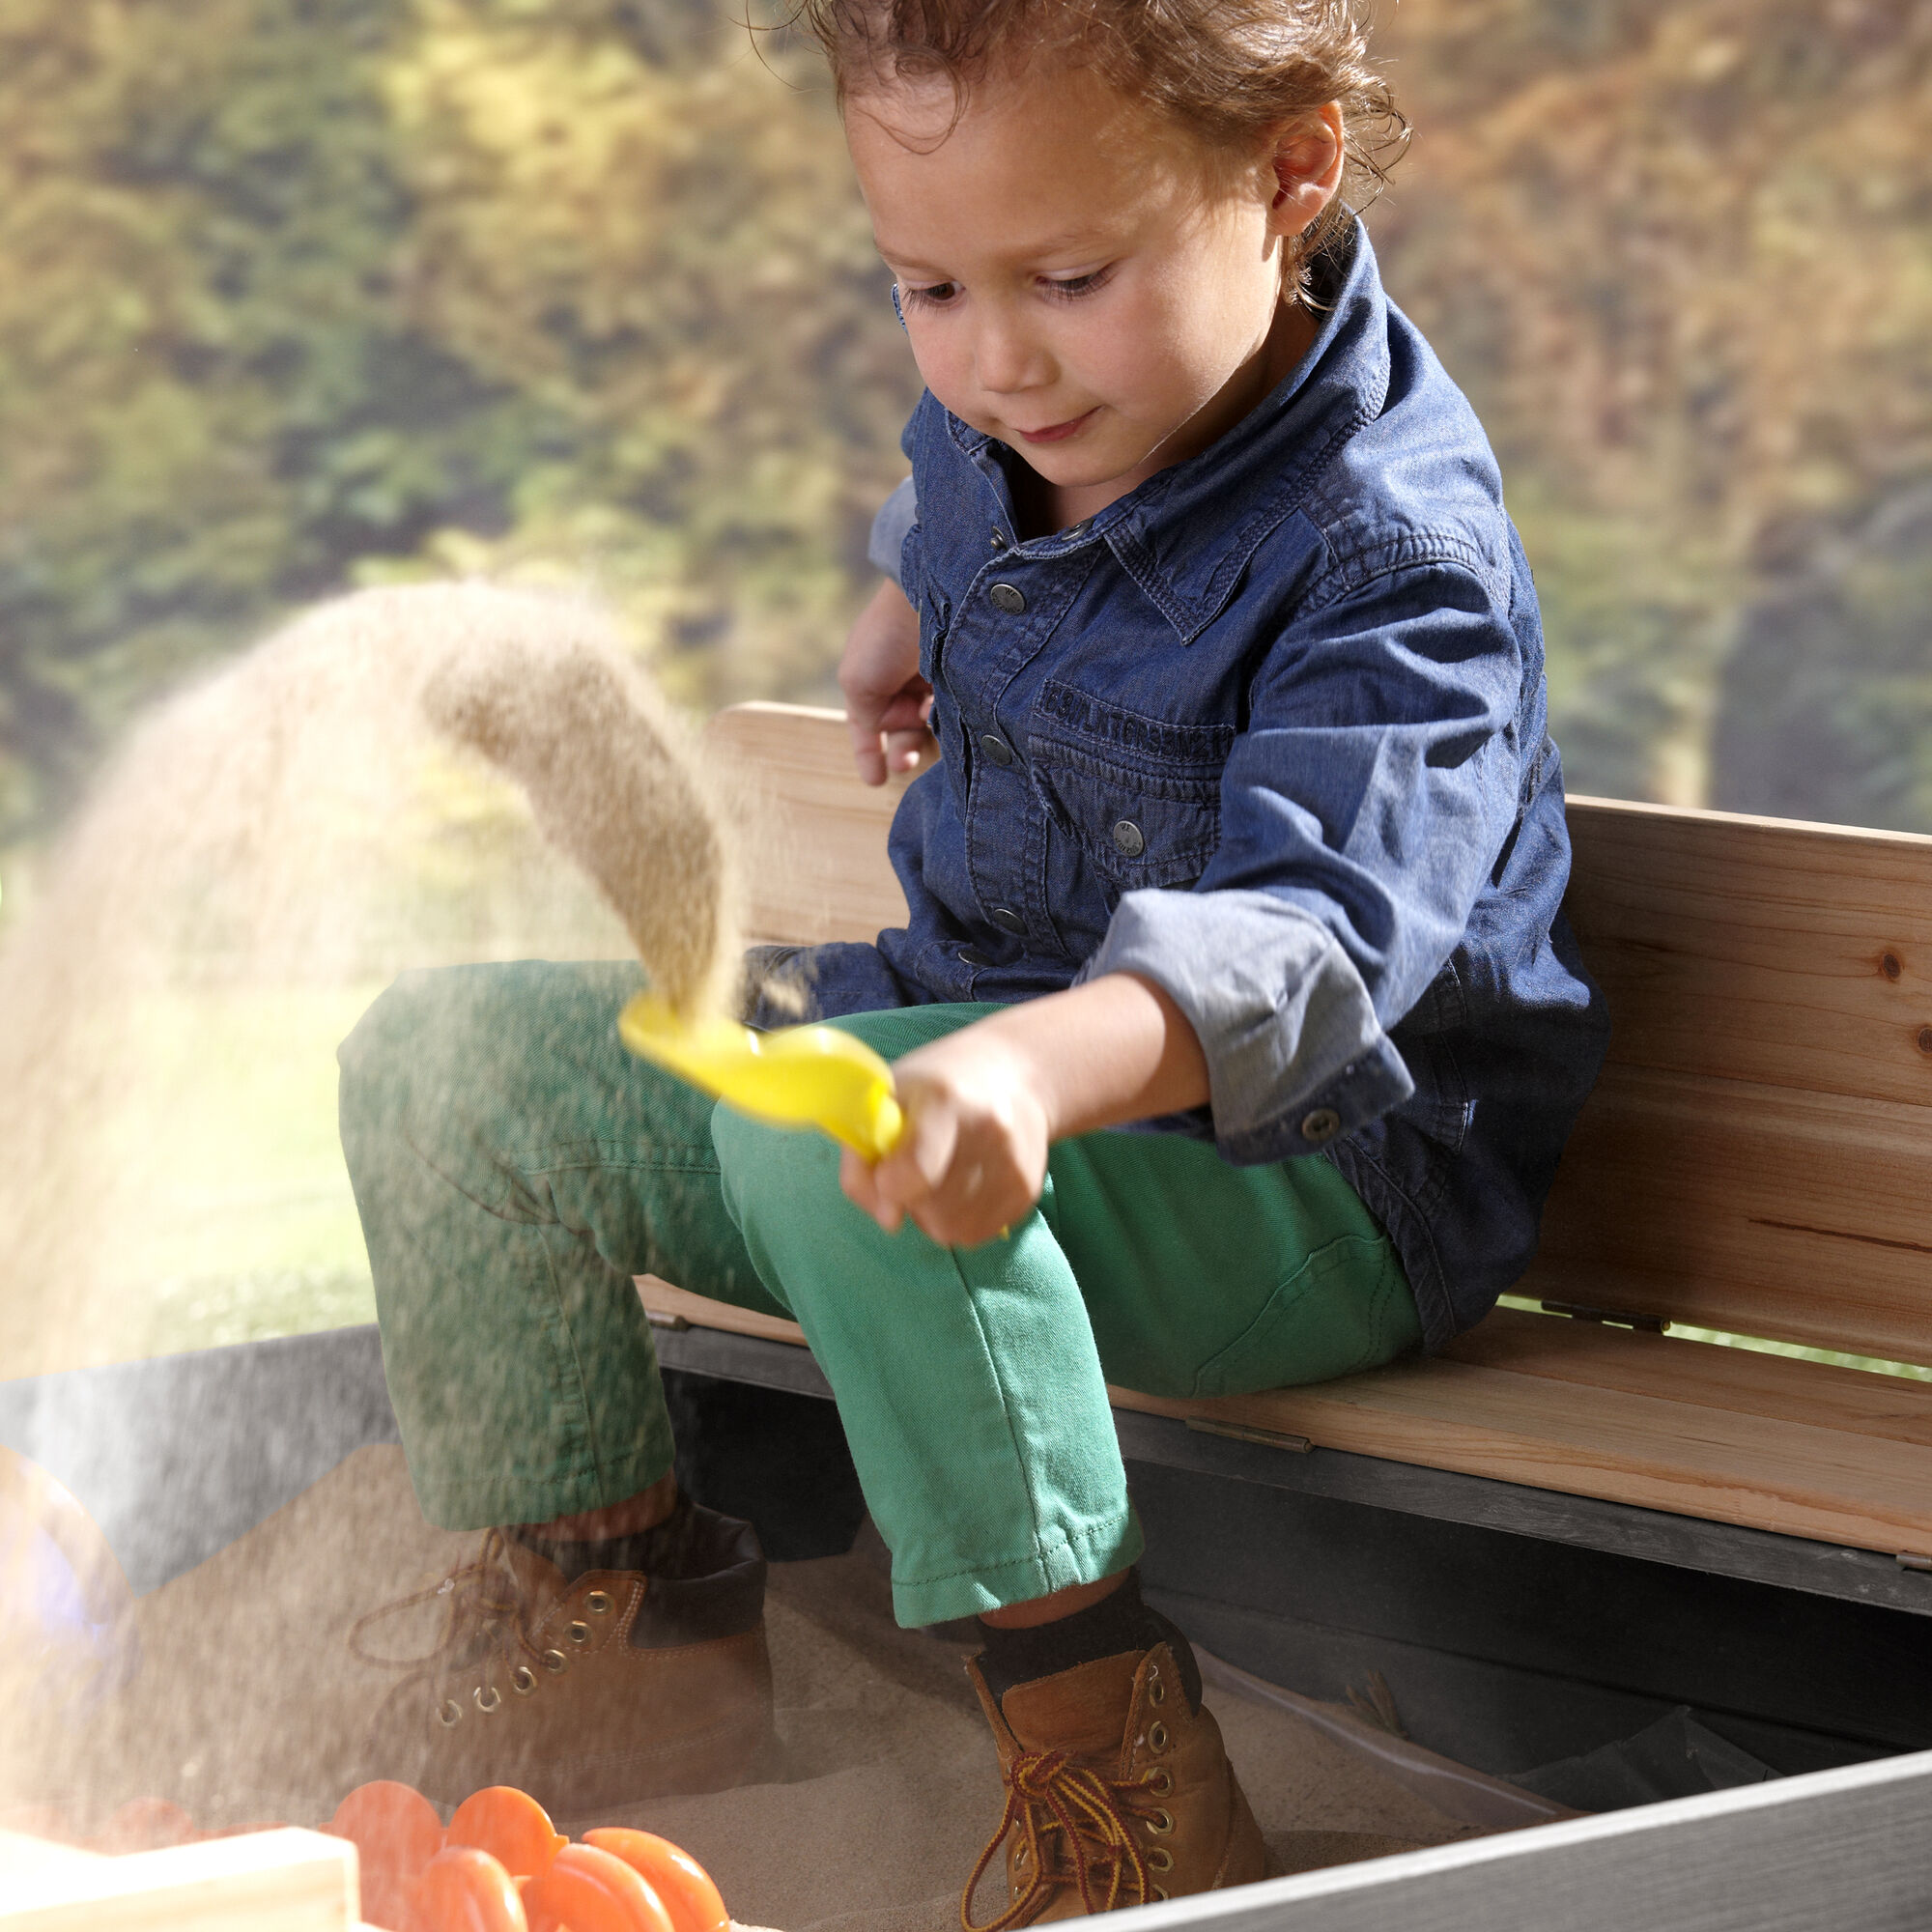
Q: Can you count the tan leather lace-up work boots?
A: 2